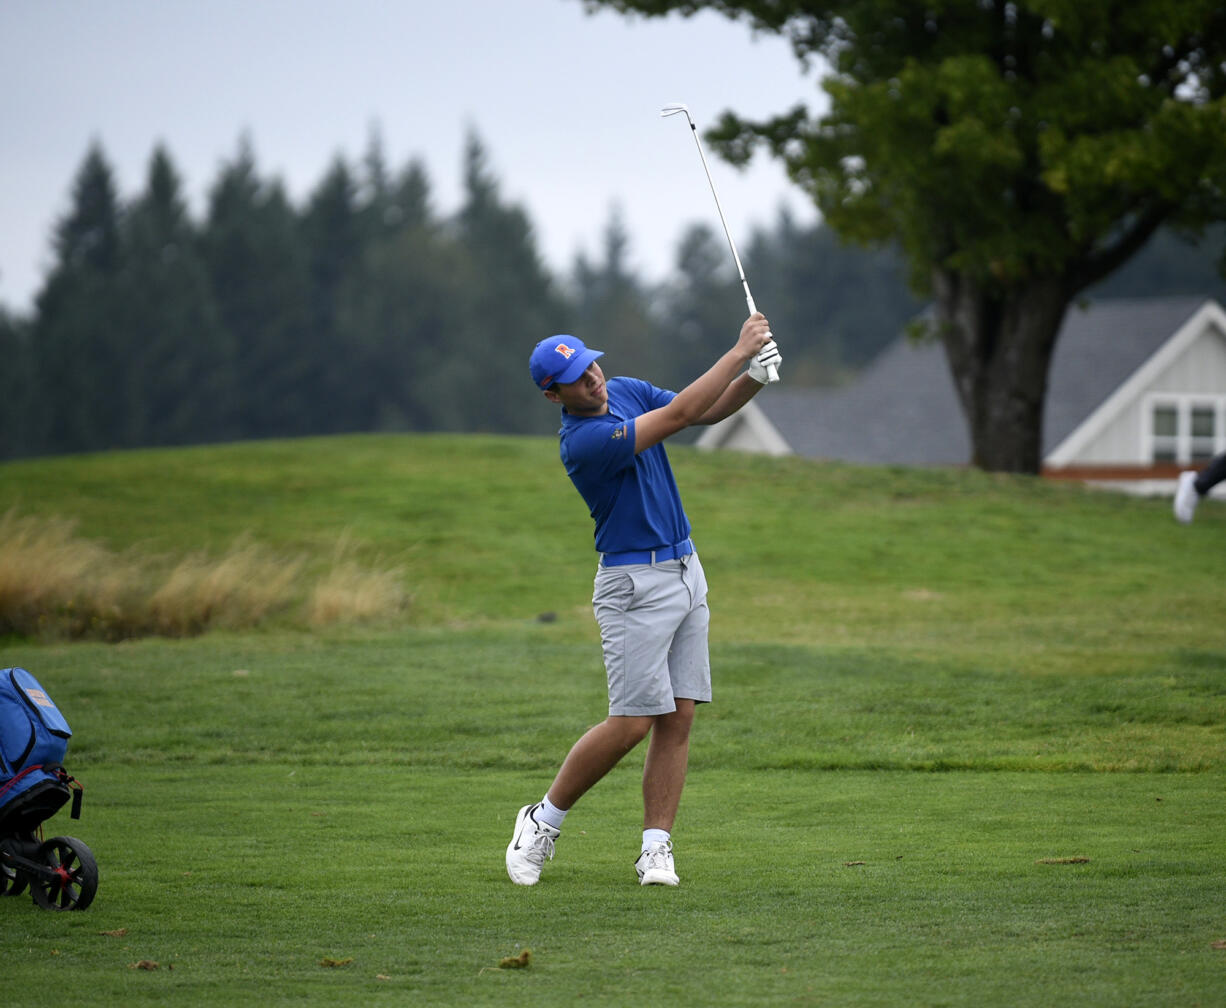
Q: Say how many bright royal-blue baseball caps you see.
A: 1